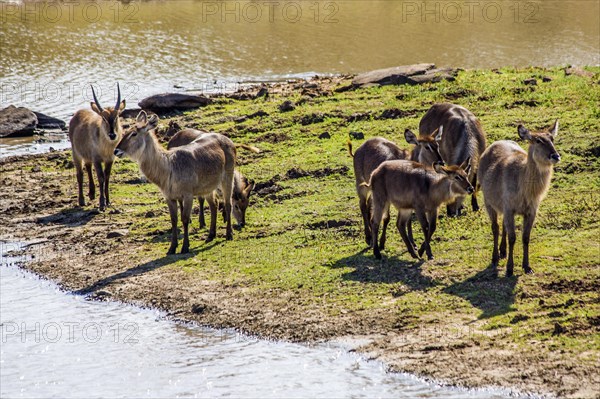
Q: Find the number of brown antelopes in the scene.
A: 7